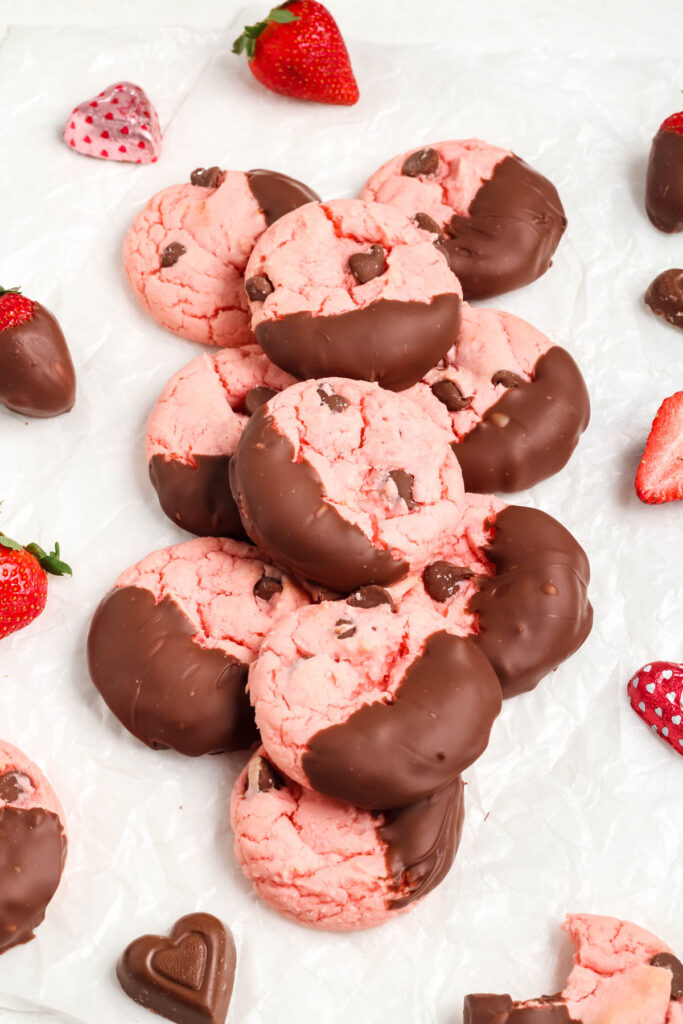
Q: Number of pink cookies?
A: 12